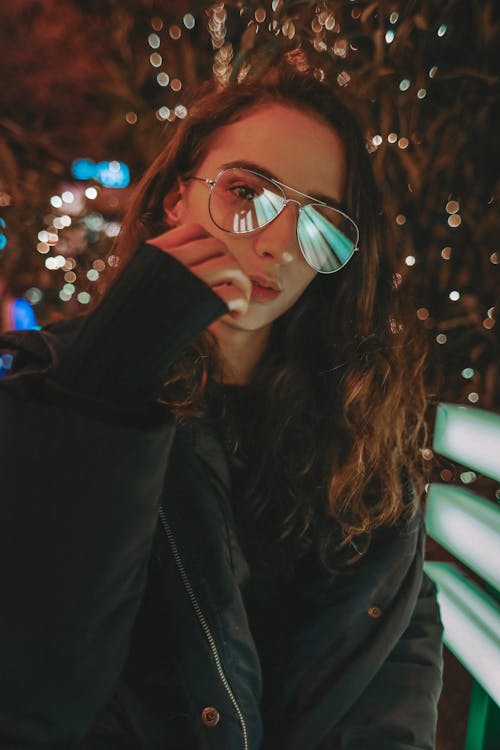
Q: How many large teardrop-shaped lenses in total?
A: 2